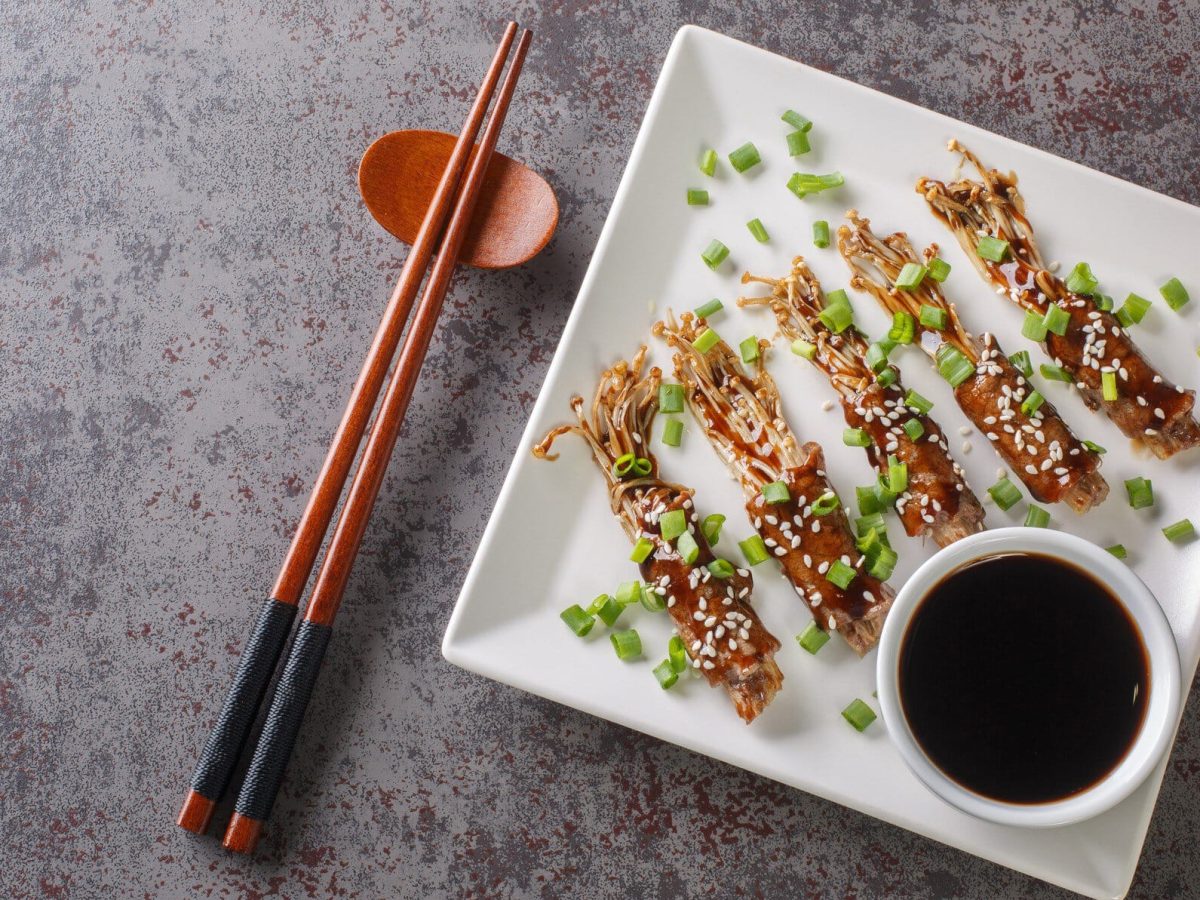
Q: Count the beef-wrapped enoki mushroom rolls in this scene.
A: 5